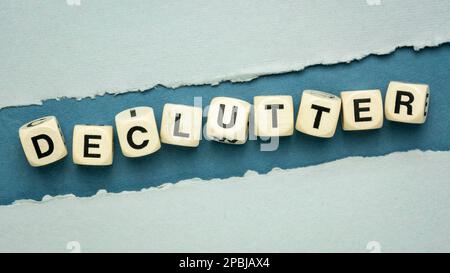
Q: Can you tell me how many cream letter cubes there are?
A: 9